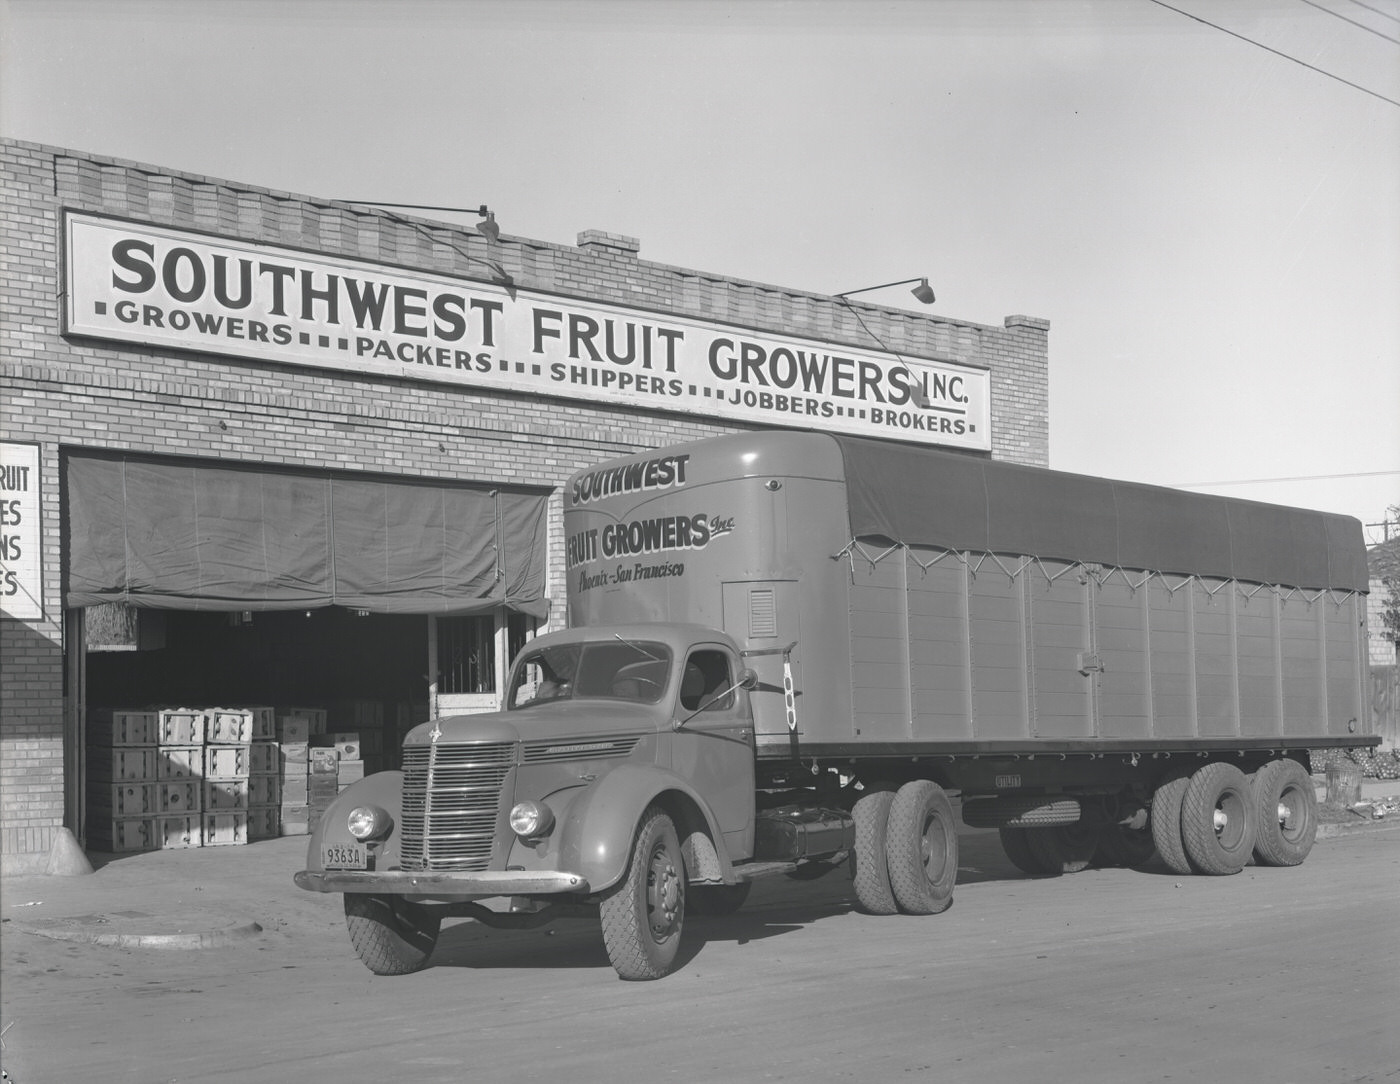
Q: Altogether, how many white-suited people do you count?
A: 0